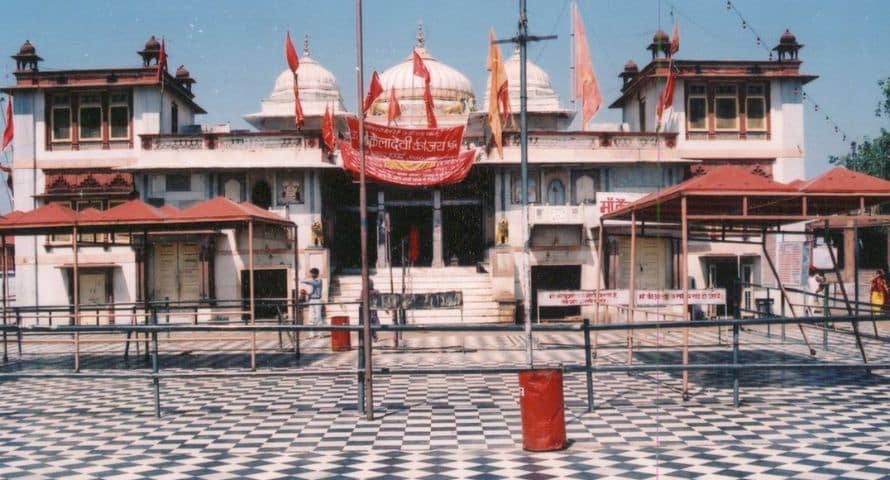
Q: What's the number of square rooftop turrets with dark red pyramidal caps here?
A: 6